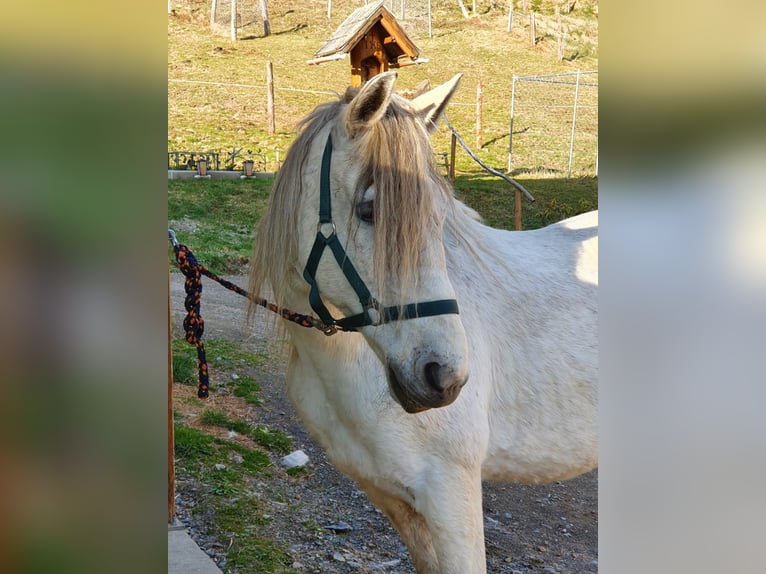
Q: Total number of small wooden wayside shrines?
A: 1